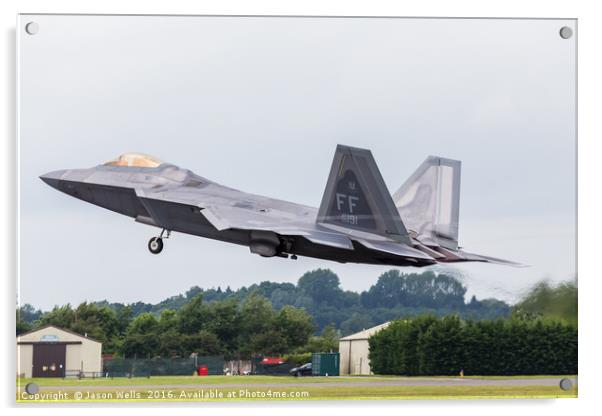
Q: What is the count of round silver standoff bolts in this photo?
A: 4